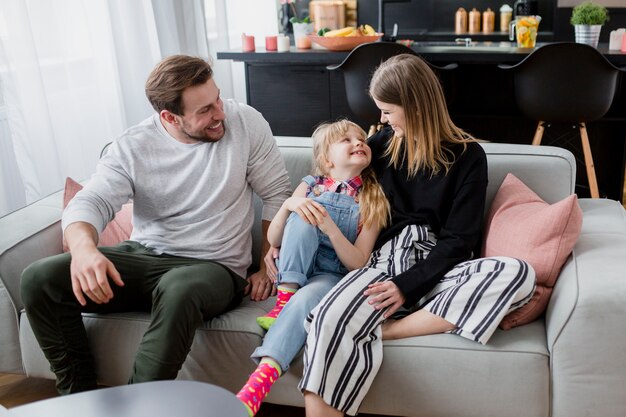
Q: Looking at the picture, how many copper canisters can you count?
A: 3